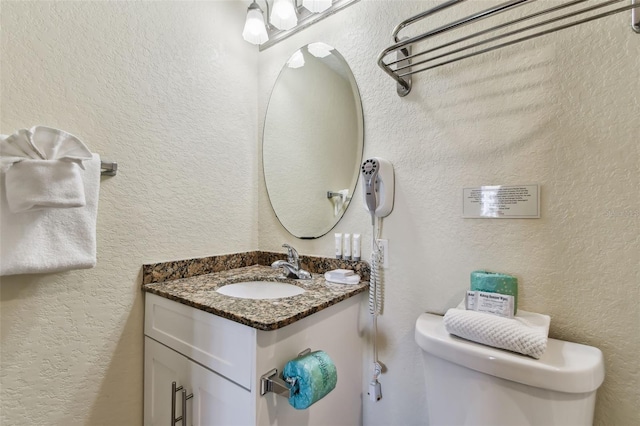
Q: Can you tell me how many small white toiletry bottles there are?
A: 3